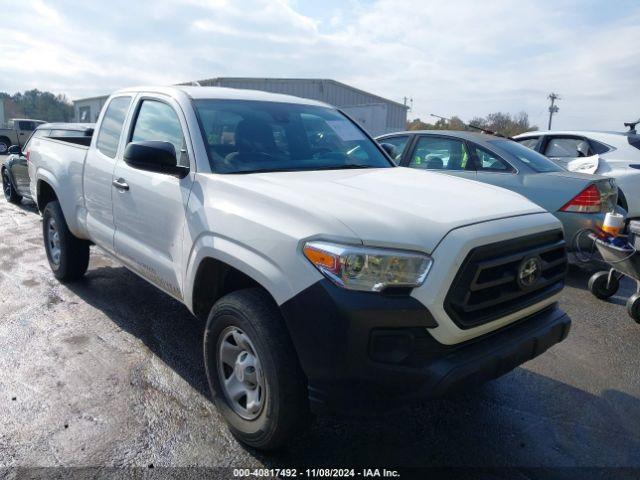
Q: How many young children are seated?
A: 0